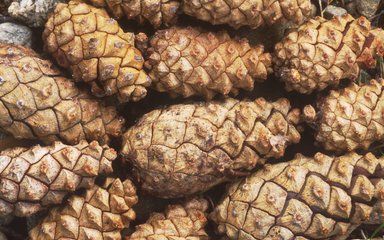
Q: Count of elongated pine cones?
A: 12